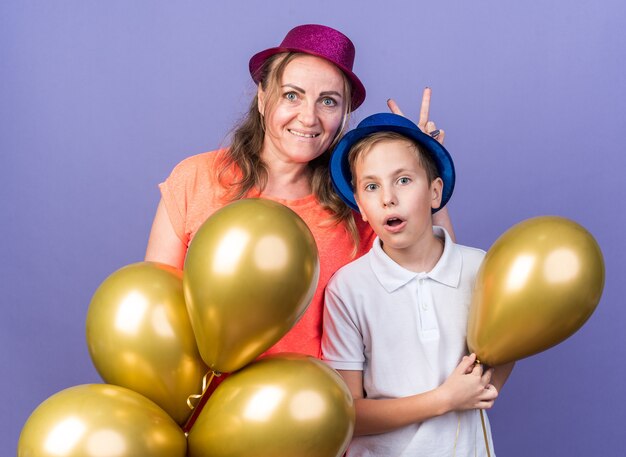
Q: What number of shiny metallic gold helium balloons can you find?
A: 5